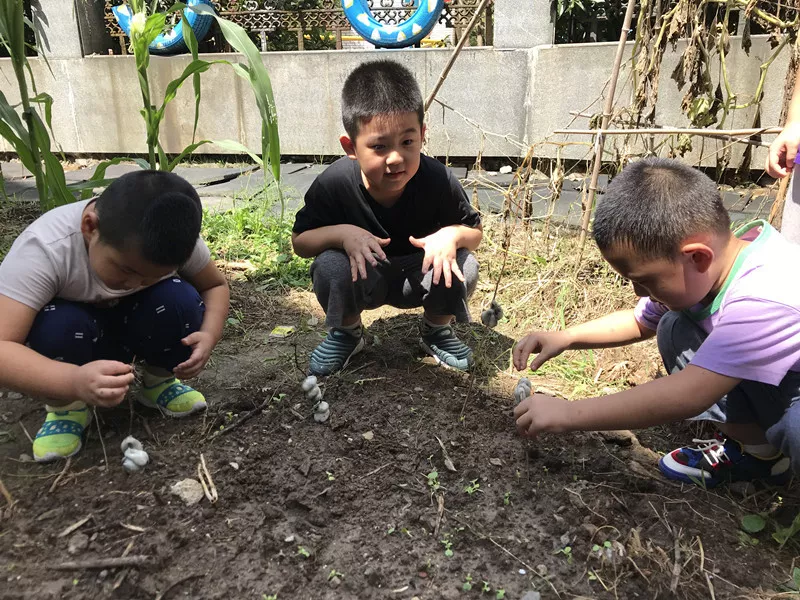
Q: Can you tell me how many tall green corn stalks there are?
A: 2